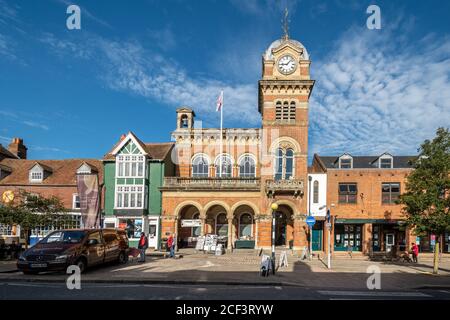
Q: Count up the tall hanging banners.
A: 1